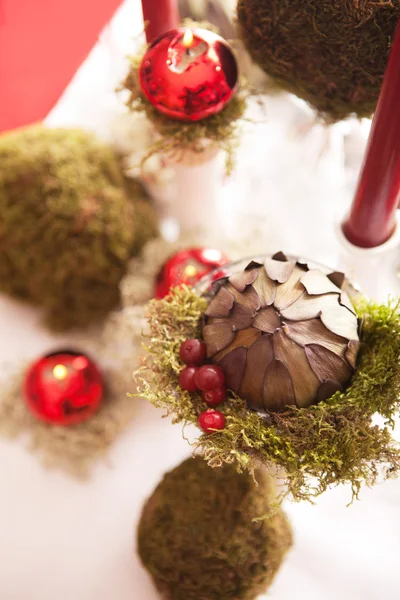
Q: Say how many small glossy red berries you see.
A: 5